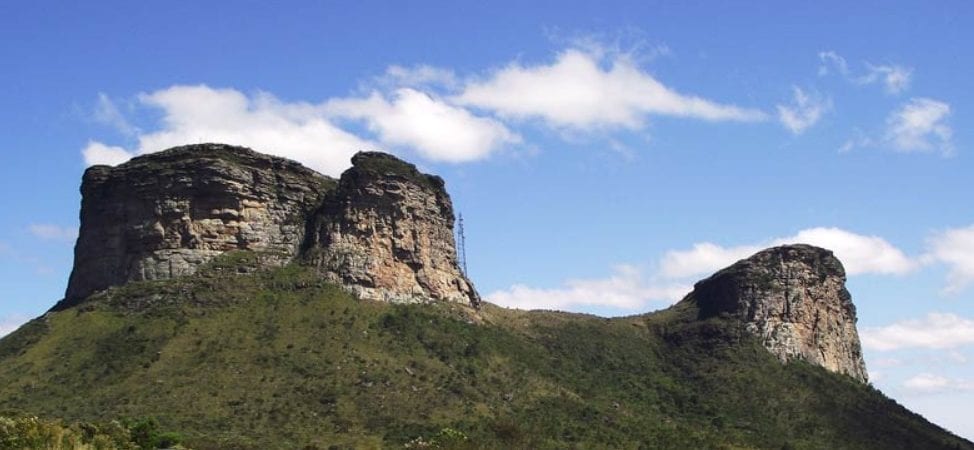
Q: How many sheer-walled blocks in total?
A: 3